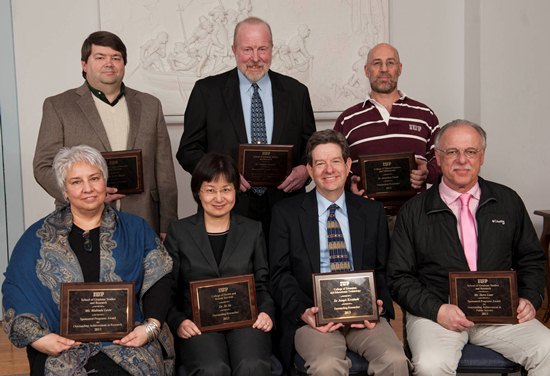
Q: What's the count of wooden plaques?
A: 7